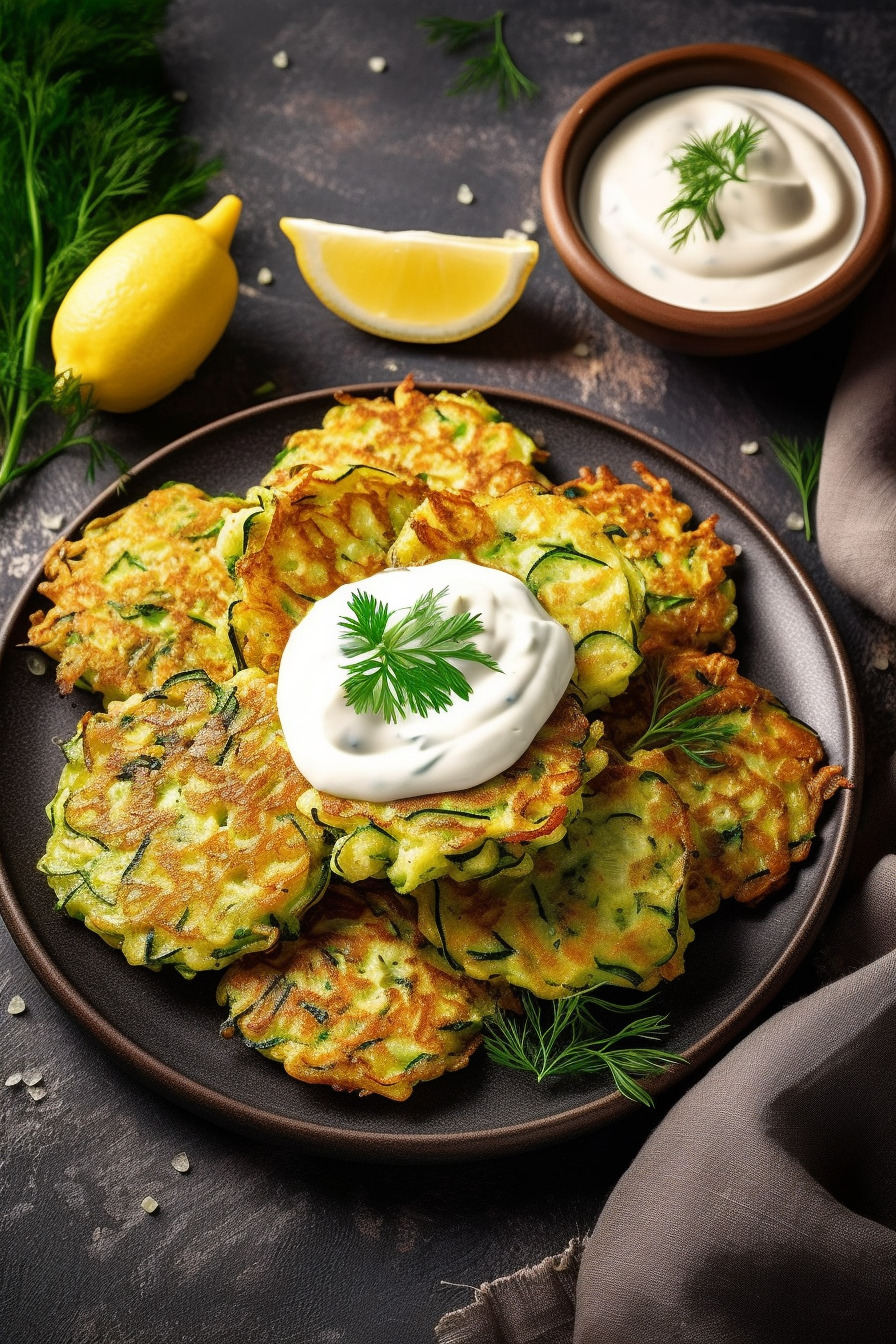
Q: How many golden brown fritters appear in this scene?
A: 10